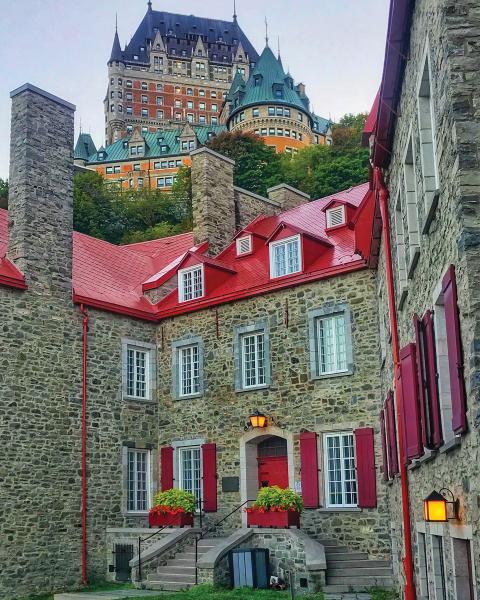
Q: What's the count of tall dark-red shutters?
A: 10